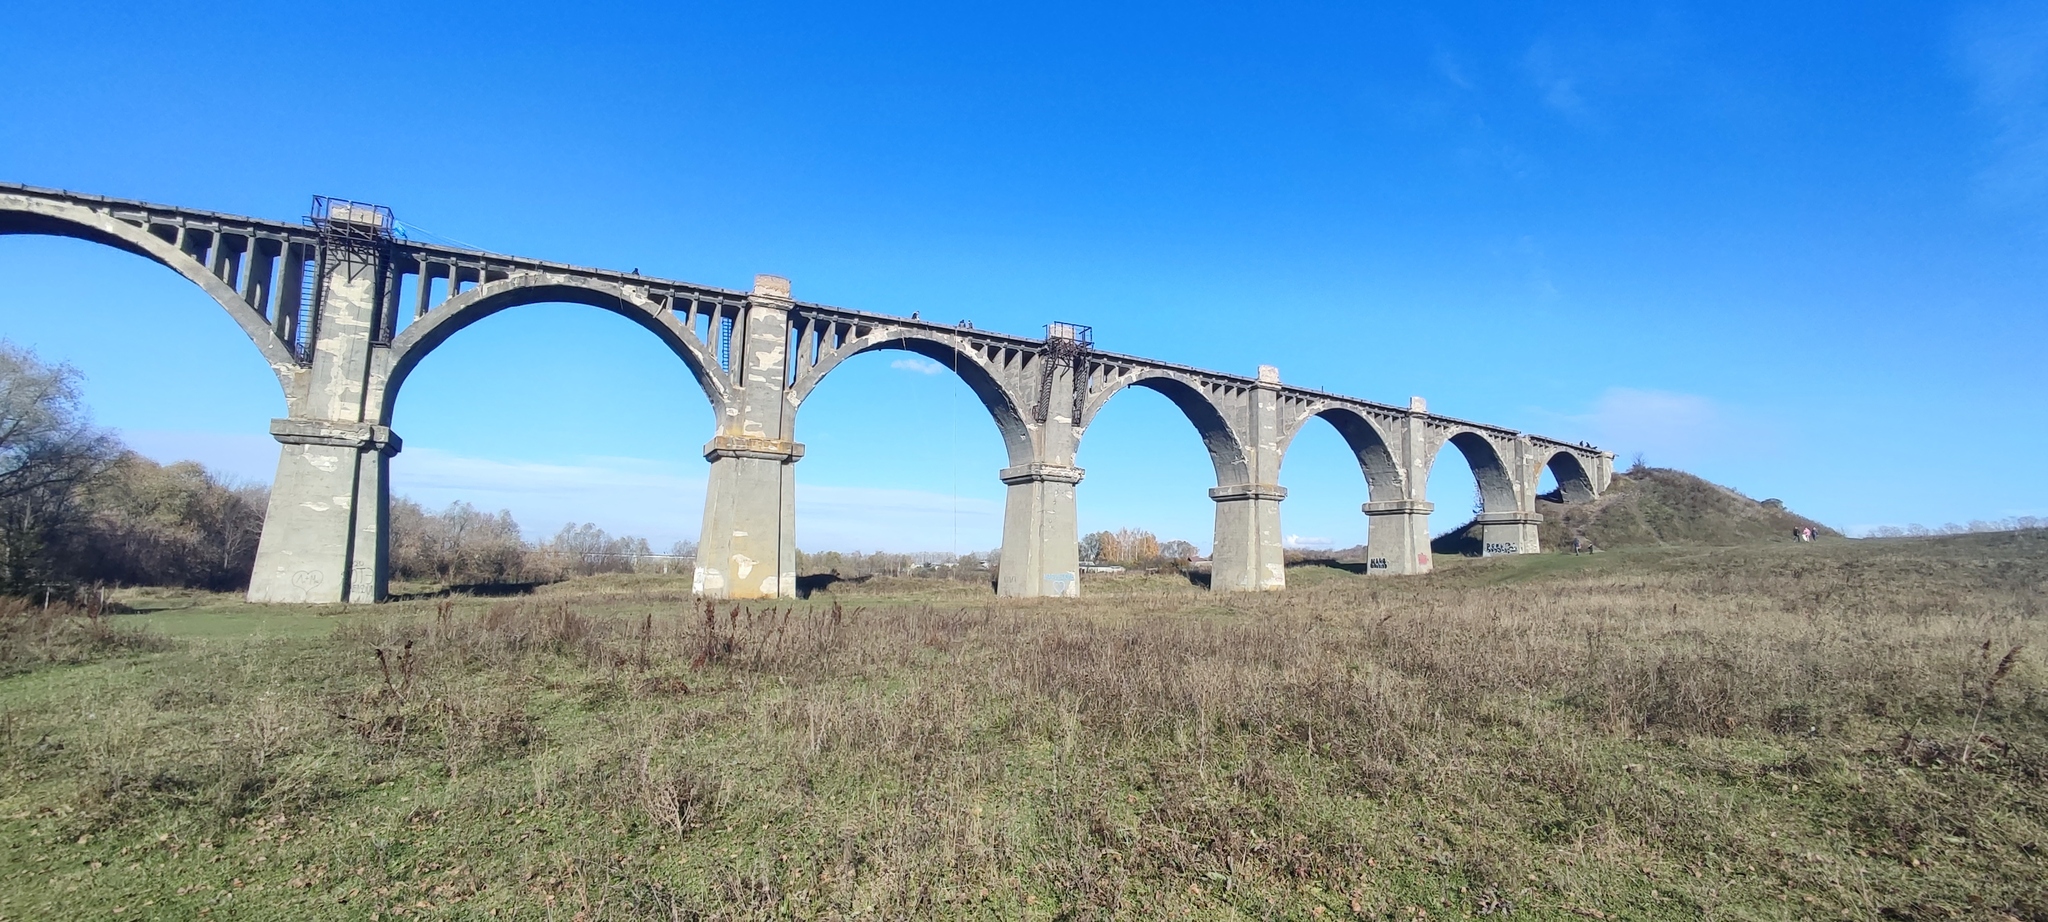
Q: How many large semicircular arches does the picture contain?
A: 7